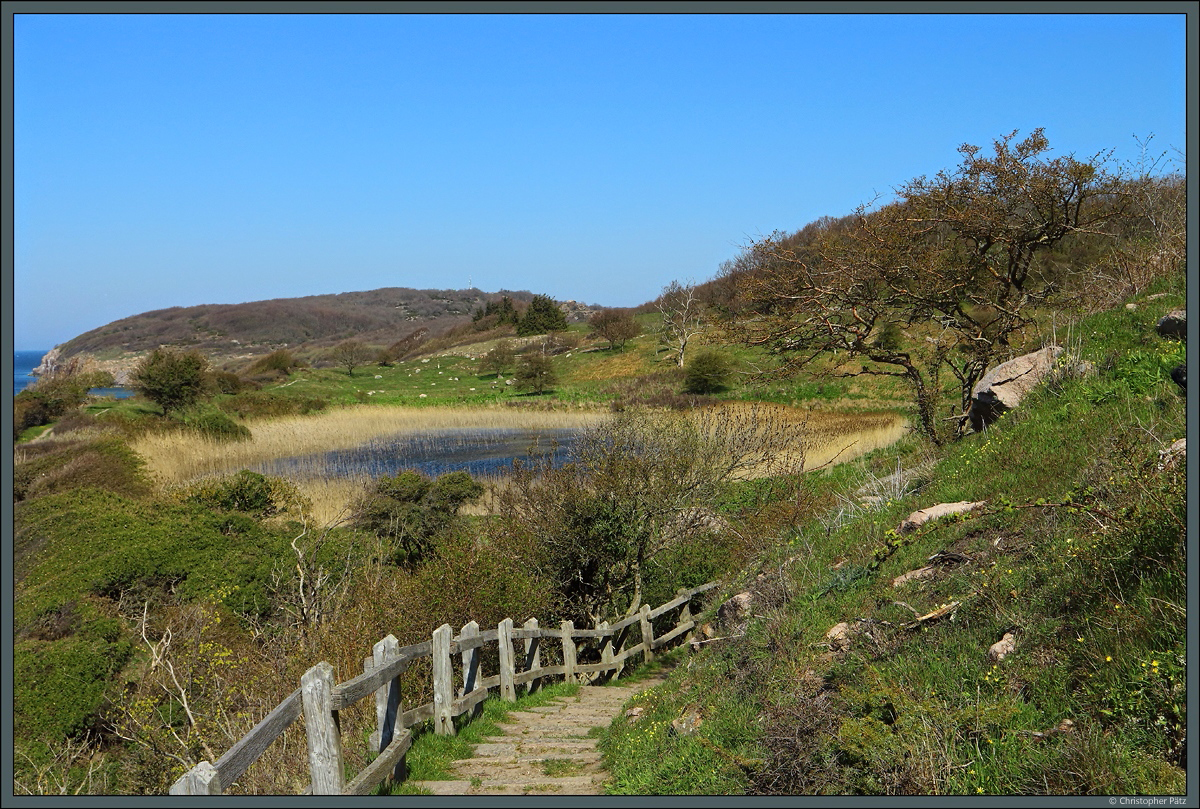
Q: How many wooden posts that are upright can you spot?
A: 11